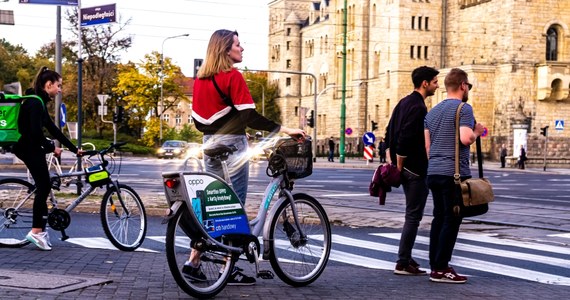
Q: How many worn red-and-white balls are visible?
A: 0